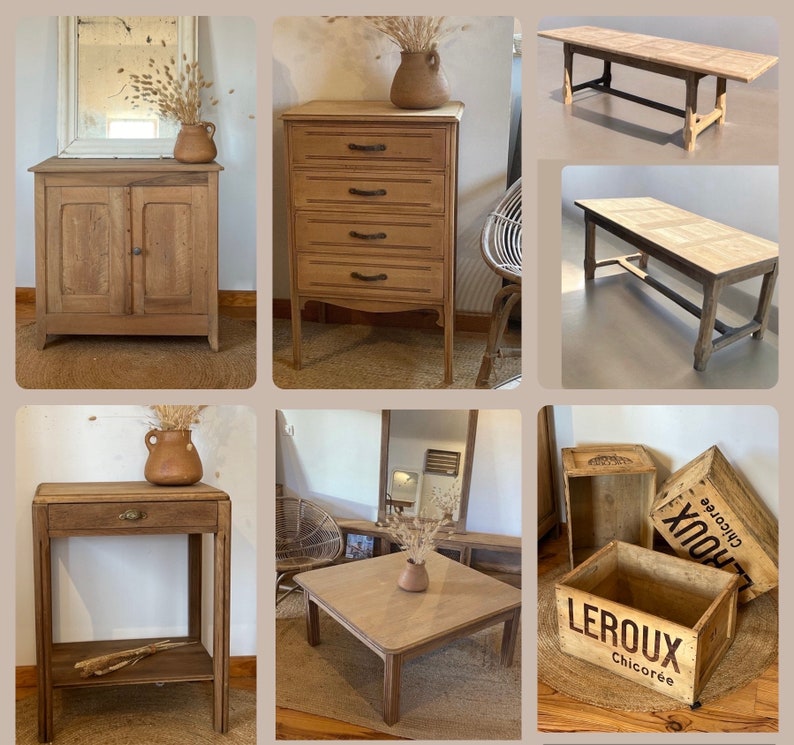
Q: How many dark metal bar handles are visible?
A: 4